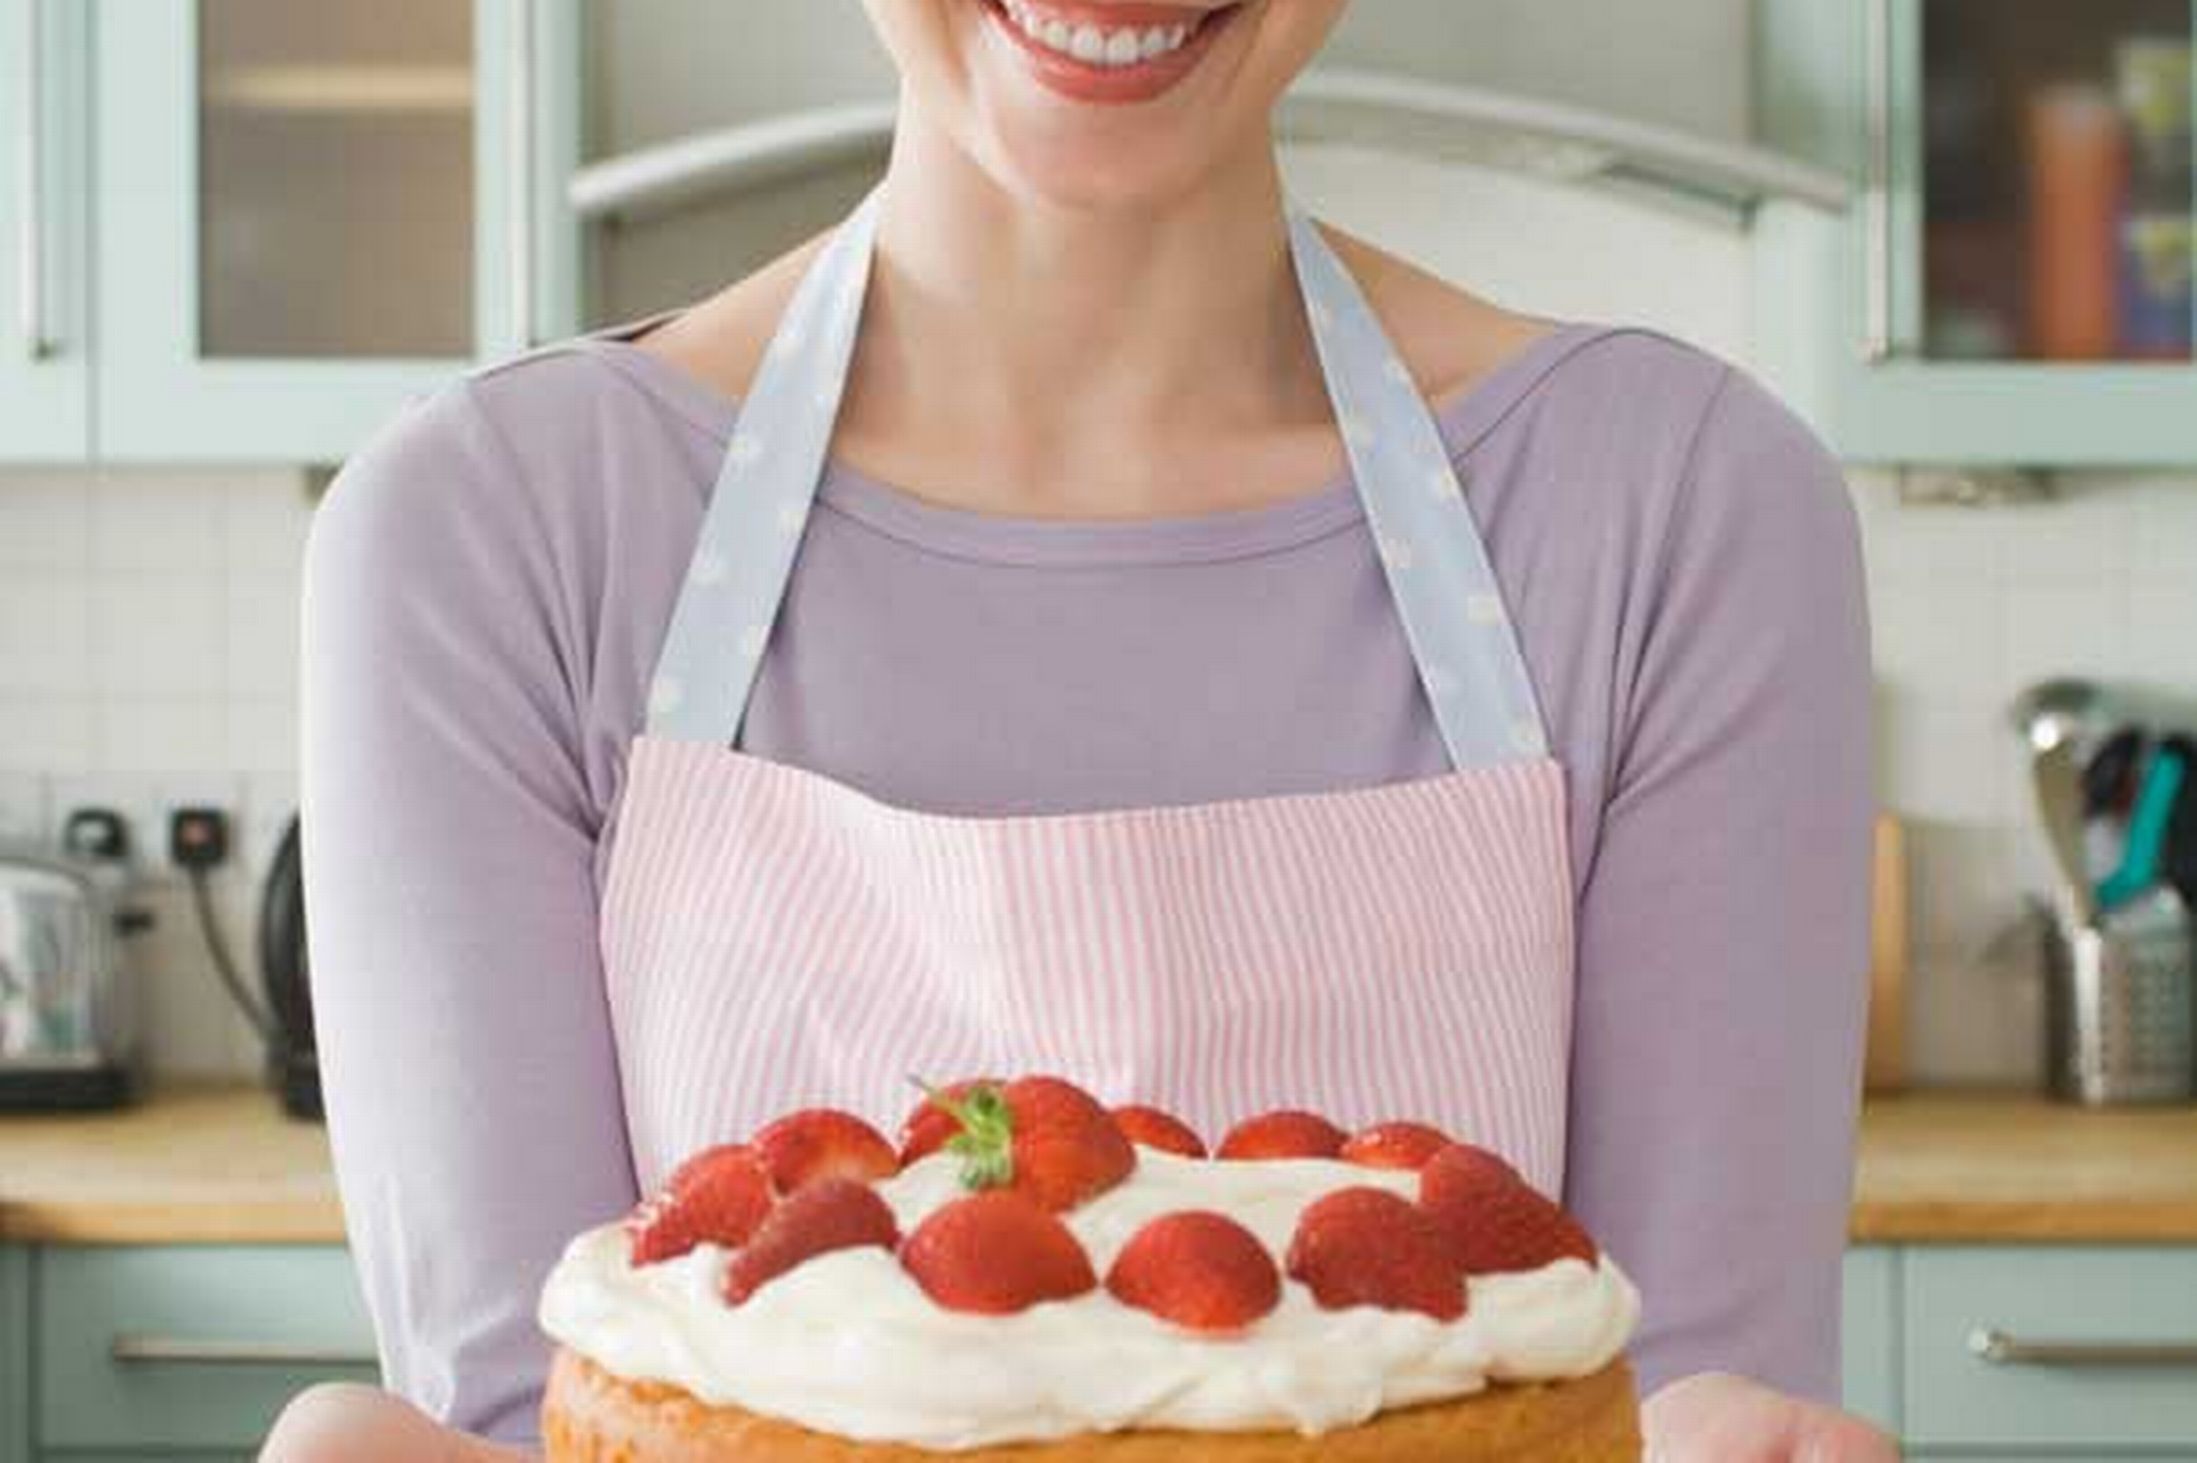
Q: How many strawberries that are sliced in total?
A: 11